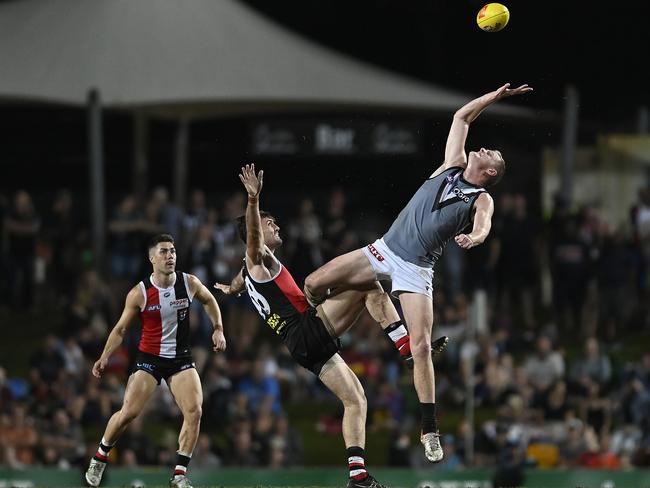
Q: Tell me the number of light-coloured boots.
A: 3